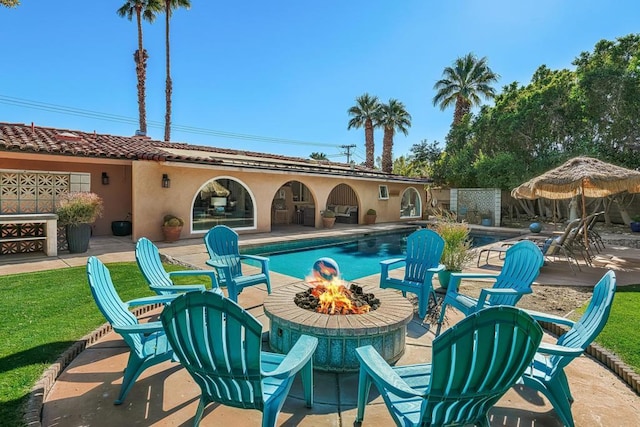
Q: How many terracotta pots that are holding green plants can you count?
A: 3